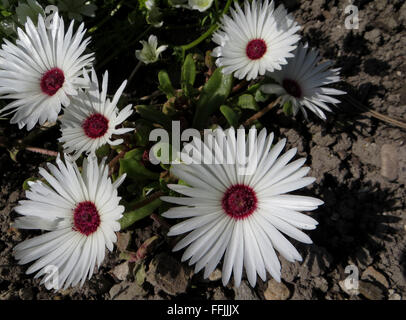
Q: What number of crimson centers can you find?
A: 6